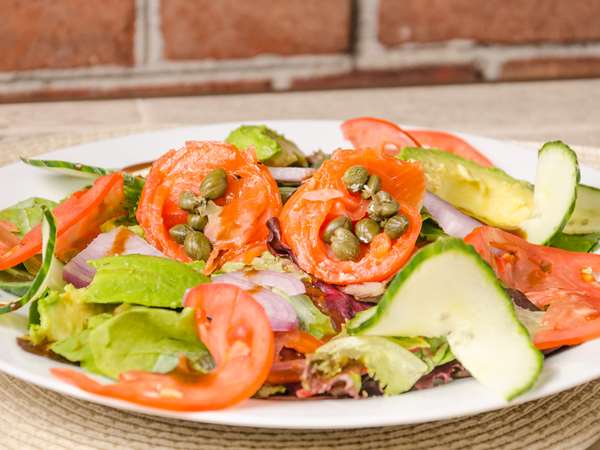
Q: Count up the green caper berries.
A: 13